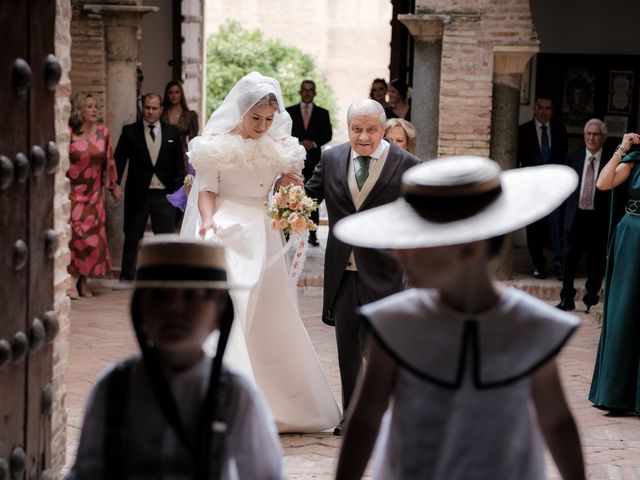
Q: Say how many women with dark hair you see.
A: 3